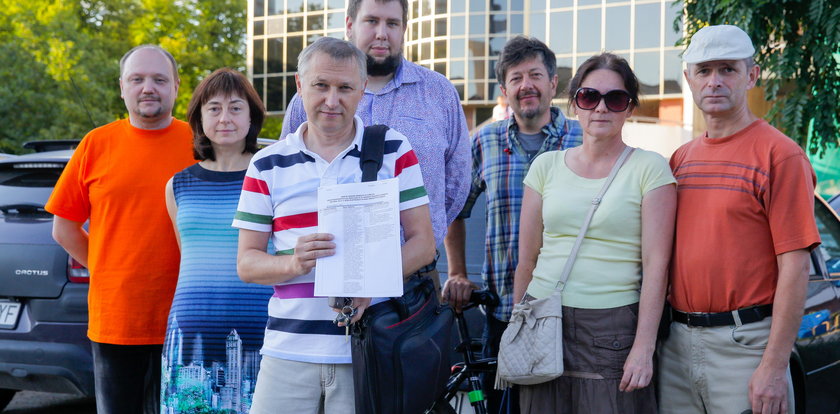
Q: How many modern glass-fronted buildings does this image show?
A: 1